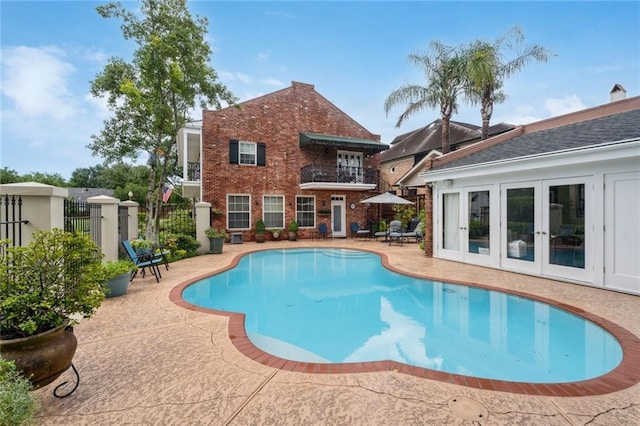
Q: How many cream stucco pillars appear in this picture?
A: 4